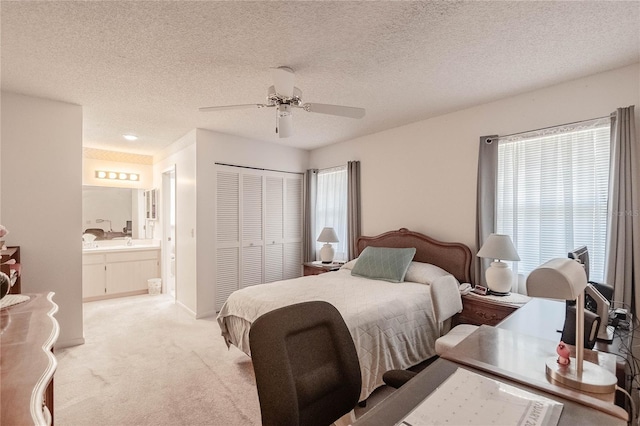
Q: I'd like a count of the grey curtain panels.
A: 4